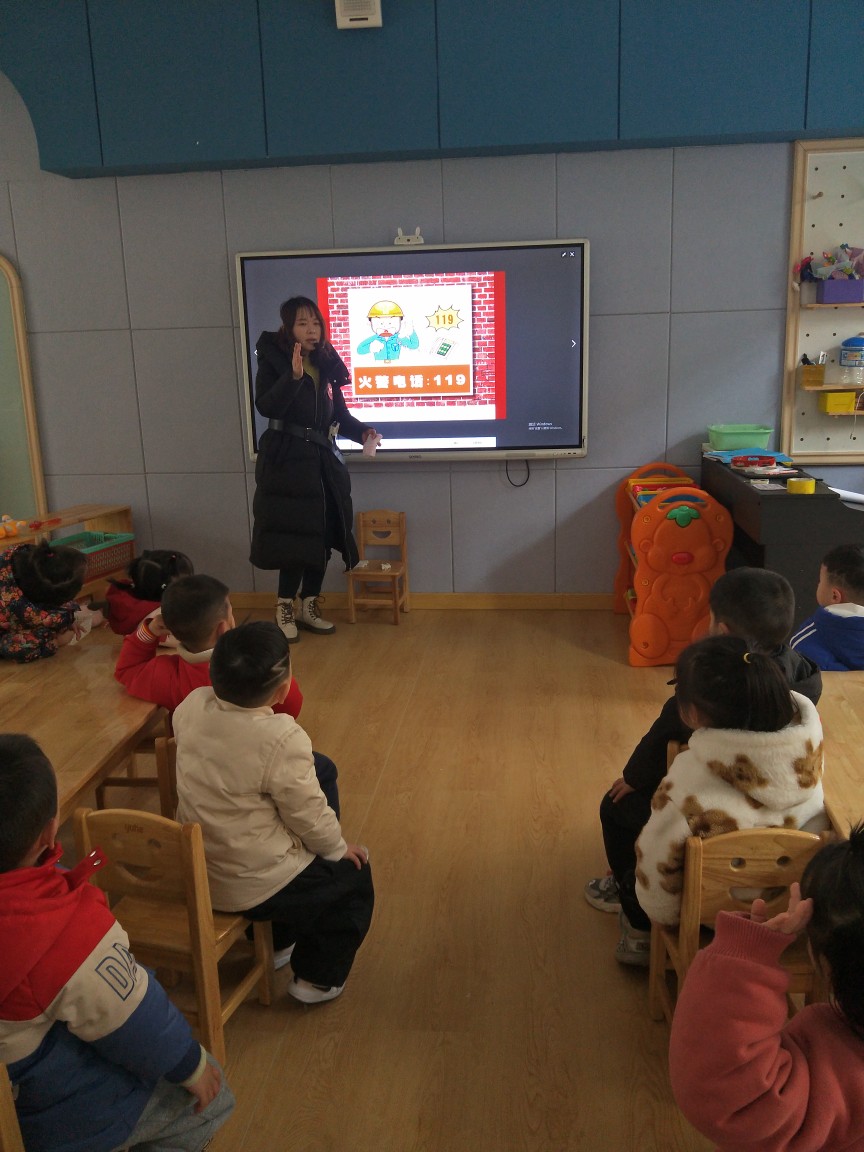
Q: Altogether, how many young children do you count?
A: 9